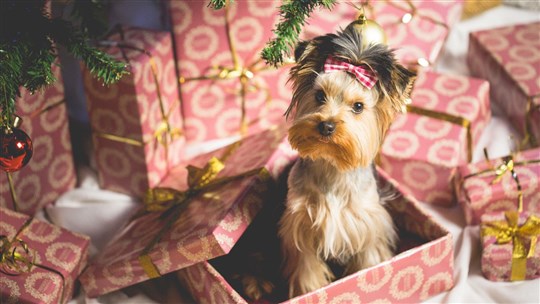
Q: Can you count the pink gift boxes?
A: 10